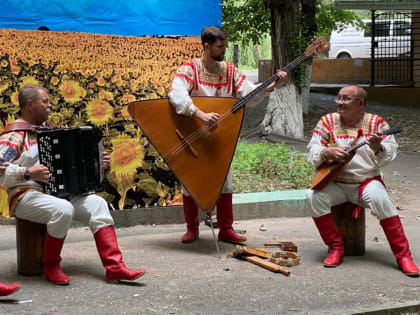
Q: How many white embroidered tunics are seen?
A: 3